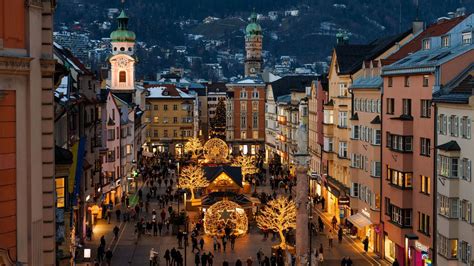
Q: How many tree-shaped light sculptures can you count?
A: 4